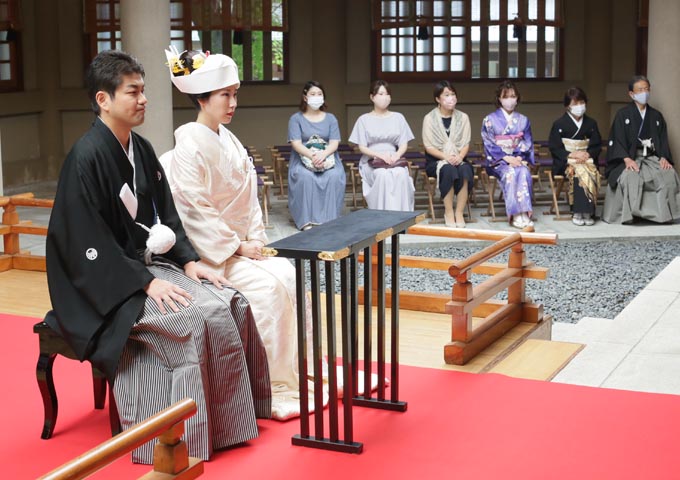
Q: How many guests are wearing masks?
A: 6